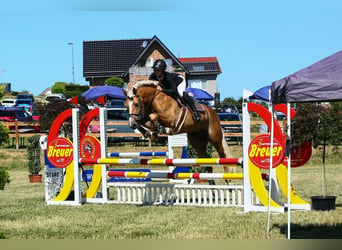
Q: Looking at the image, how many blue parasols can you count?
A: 3